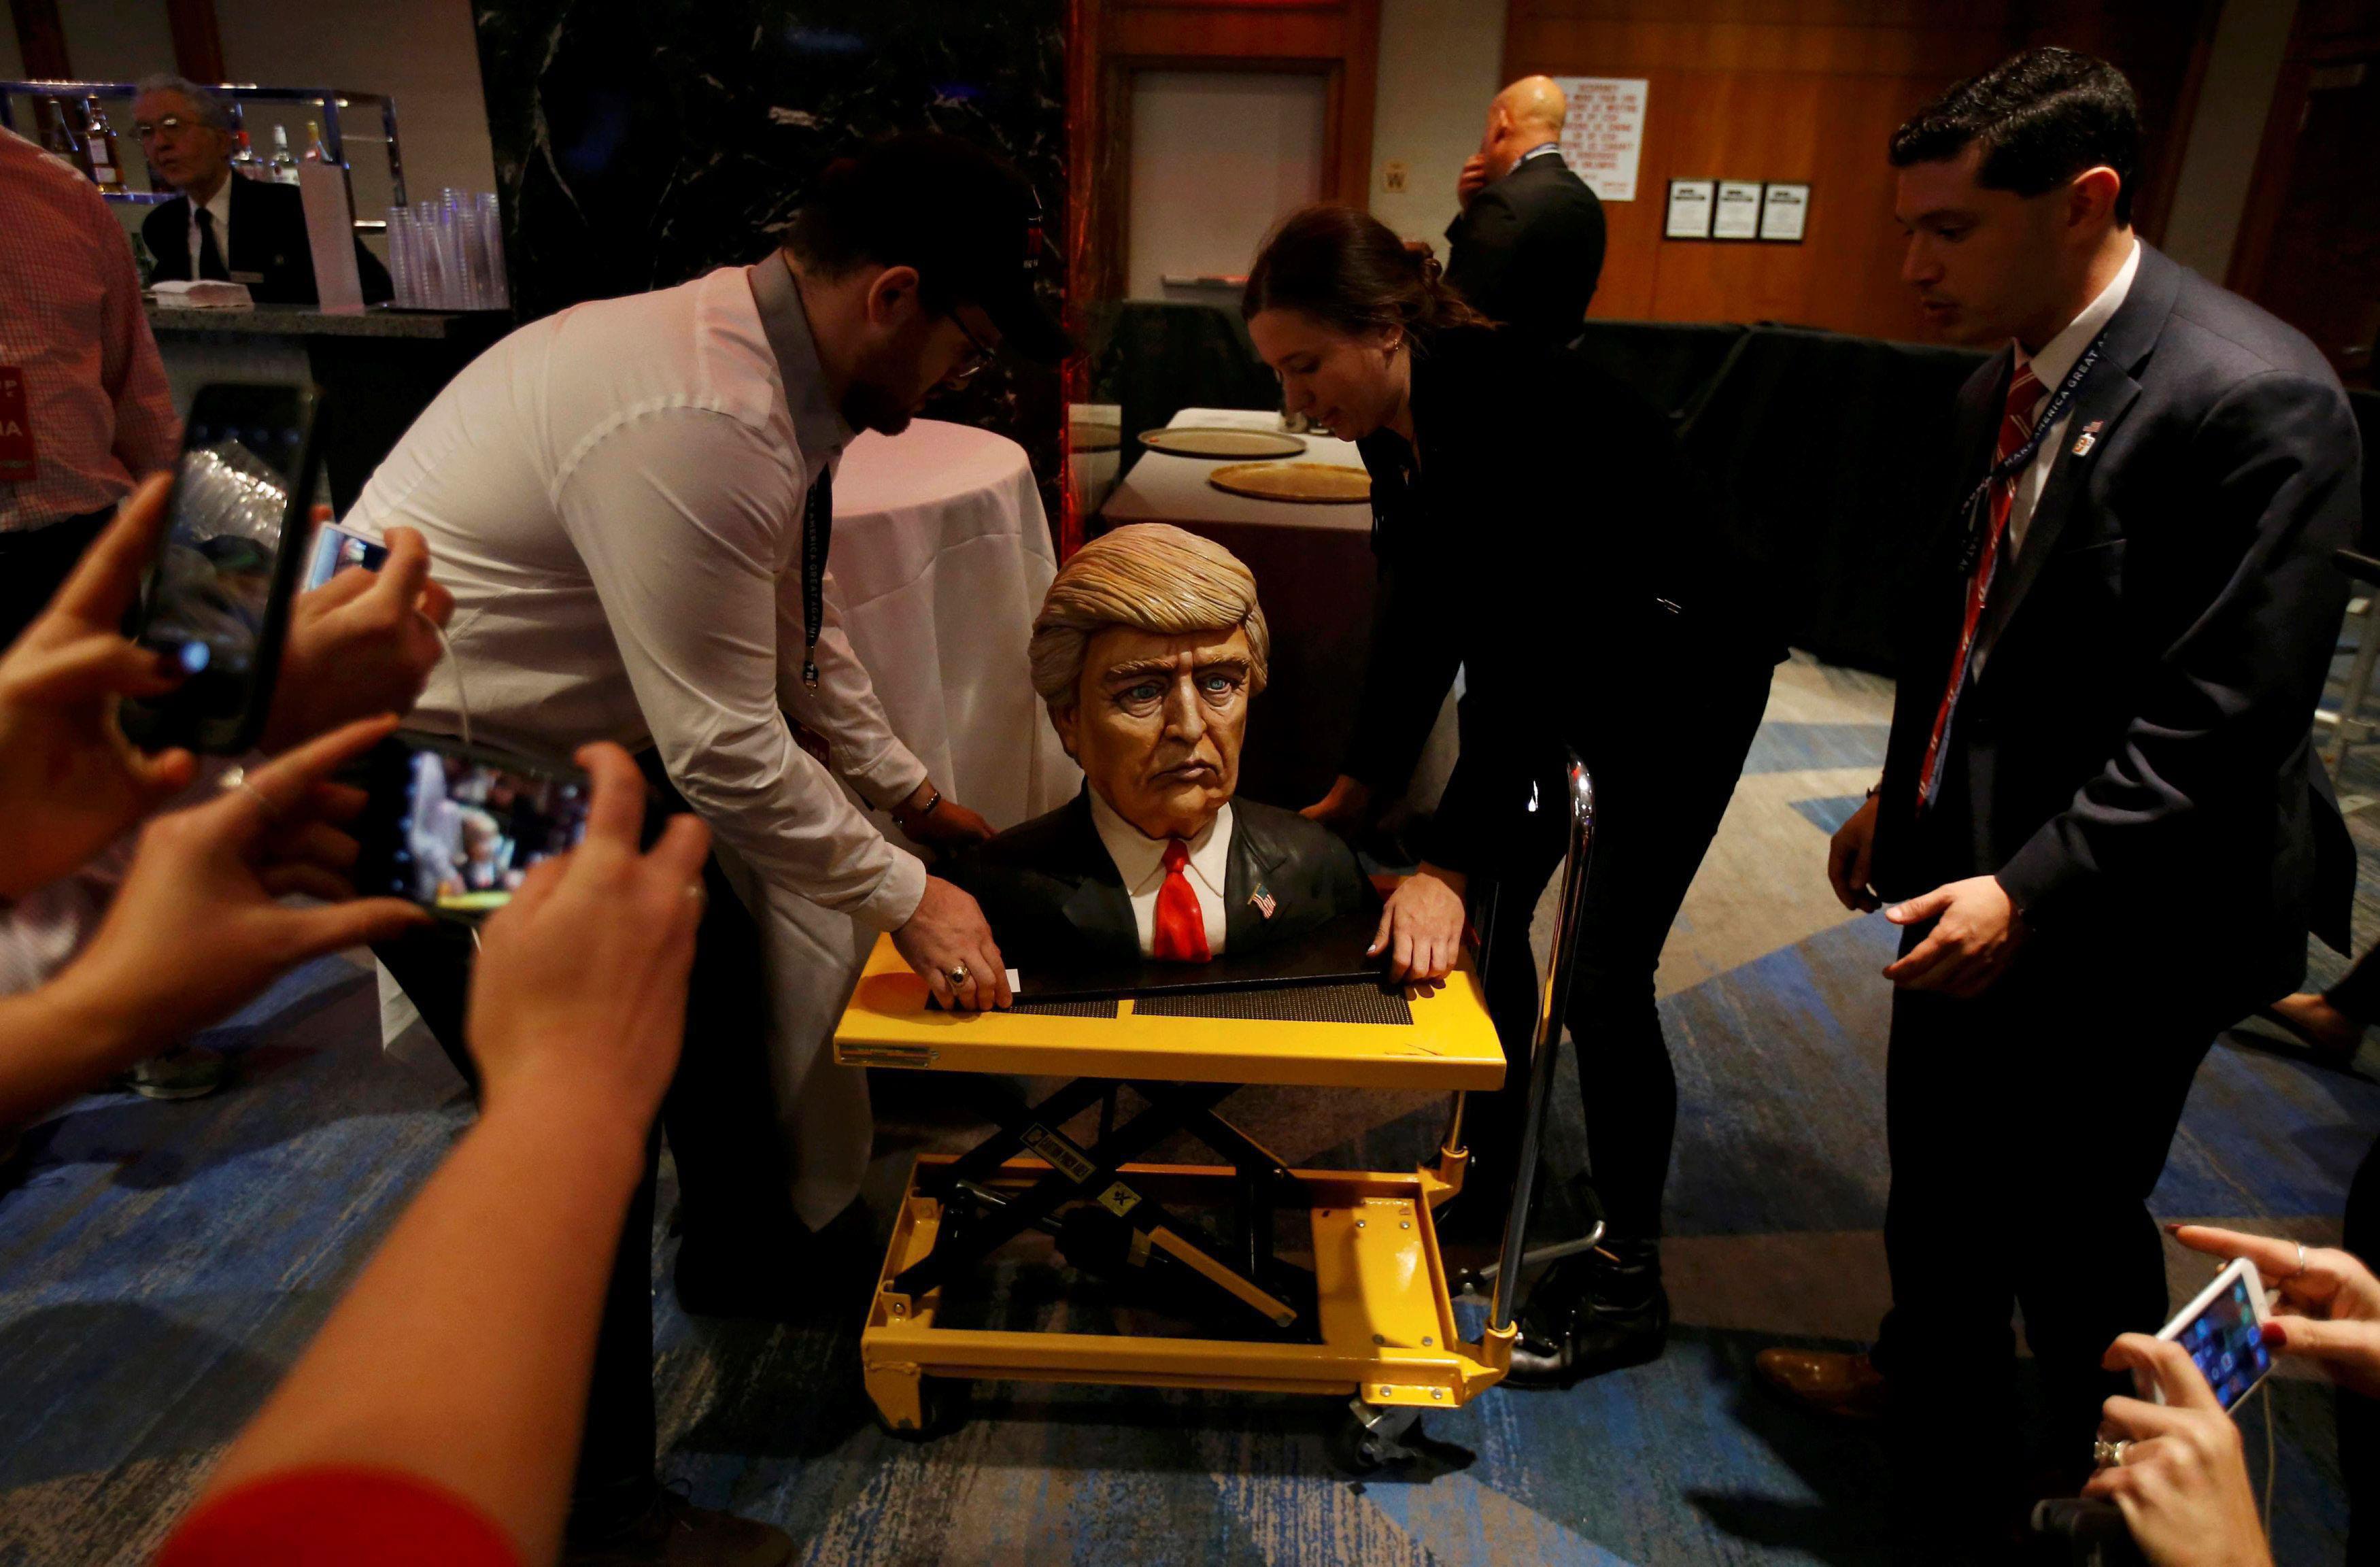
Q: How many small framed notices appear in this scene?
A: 3